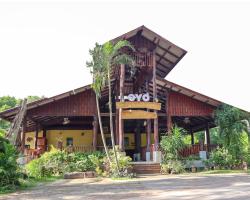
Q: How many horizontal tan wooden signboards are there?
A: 2